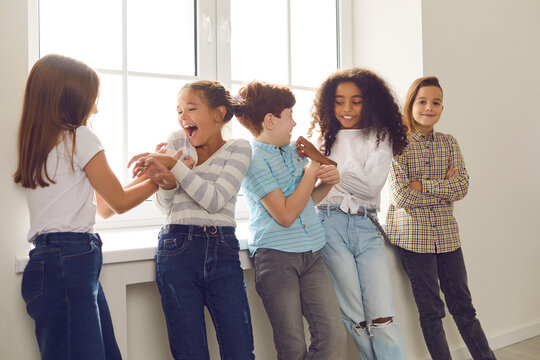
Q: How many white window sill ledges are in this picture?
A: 1